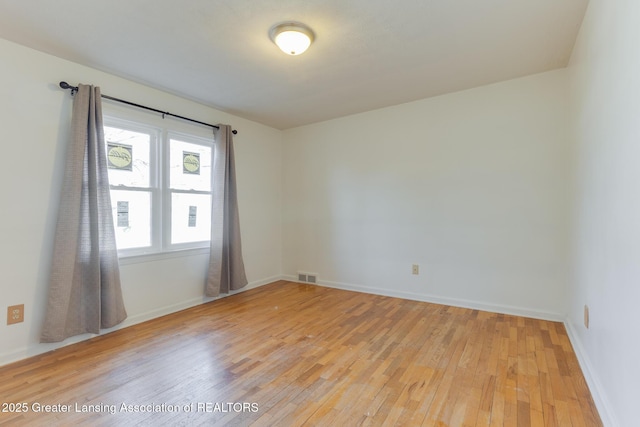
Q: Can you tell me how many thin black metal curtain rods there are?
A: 1